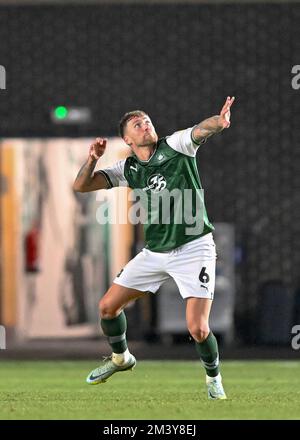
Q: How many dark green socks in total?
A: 2